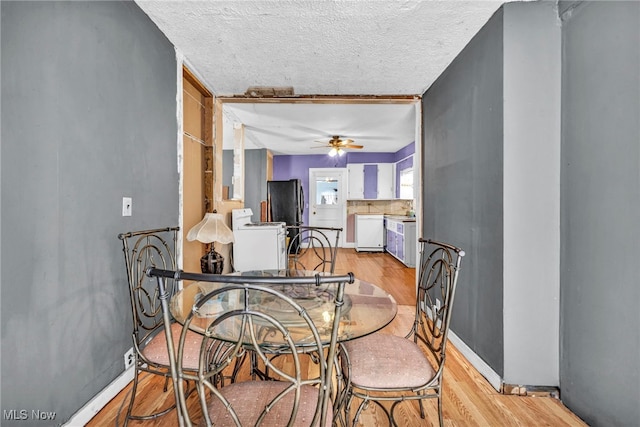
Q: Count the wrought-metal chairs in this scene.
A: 4